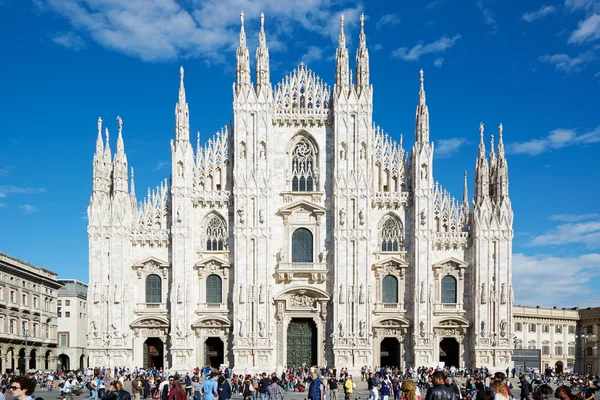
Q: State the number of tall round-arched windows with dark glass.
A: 5